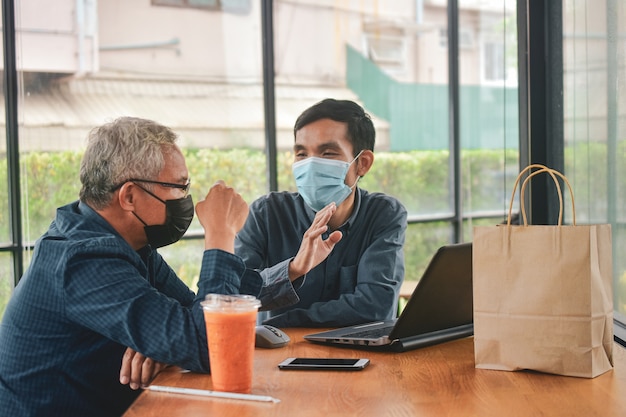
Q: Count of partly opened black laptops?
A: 1